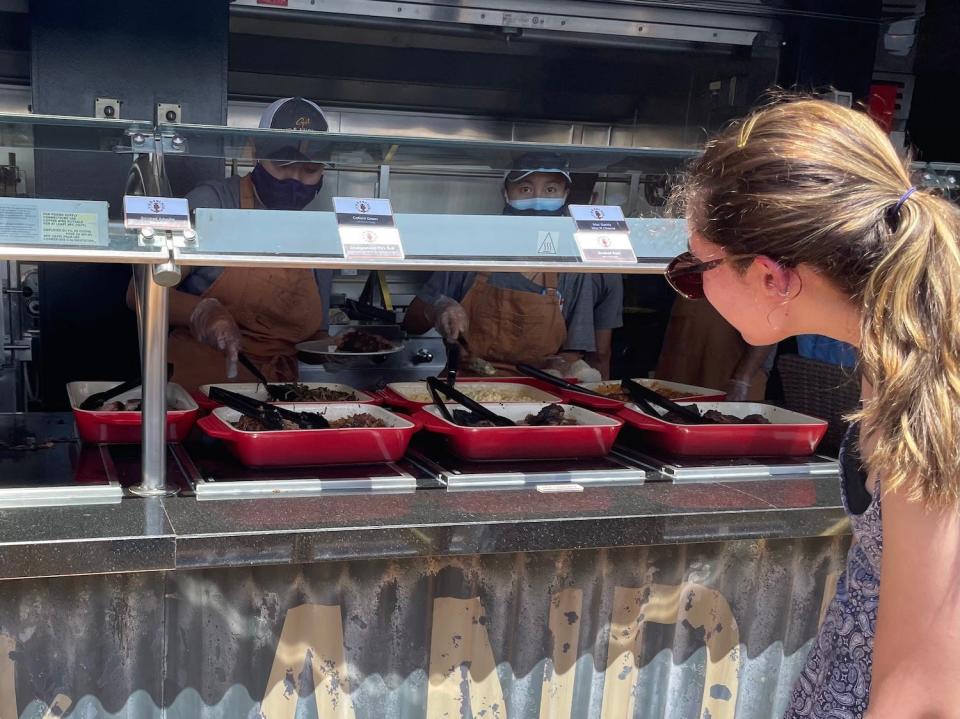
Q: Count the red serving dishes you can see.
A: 7